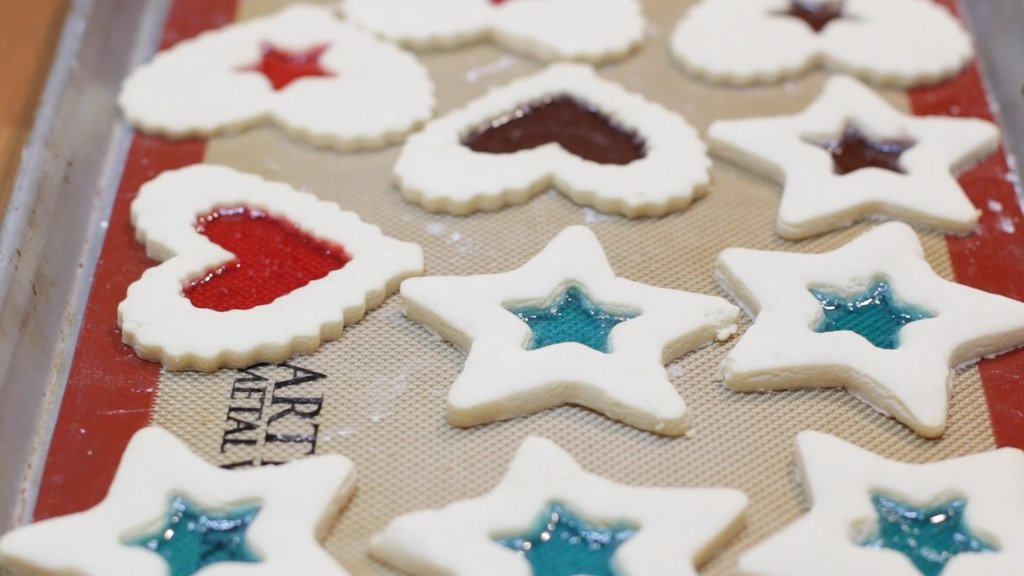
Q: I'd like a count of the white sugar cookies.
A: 11